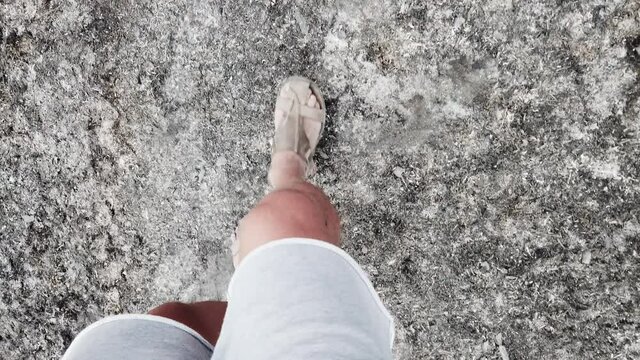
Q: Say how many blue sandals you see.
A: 0